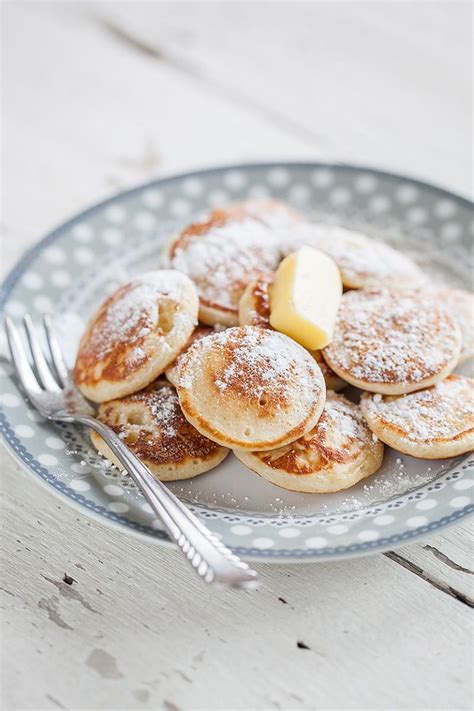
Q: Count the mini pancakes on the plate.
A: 11